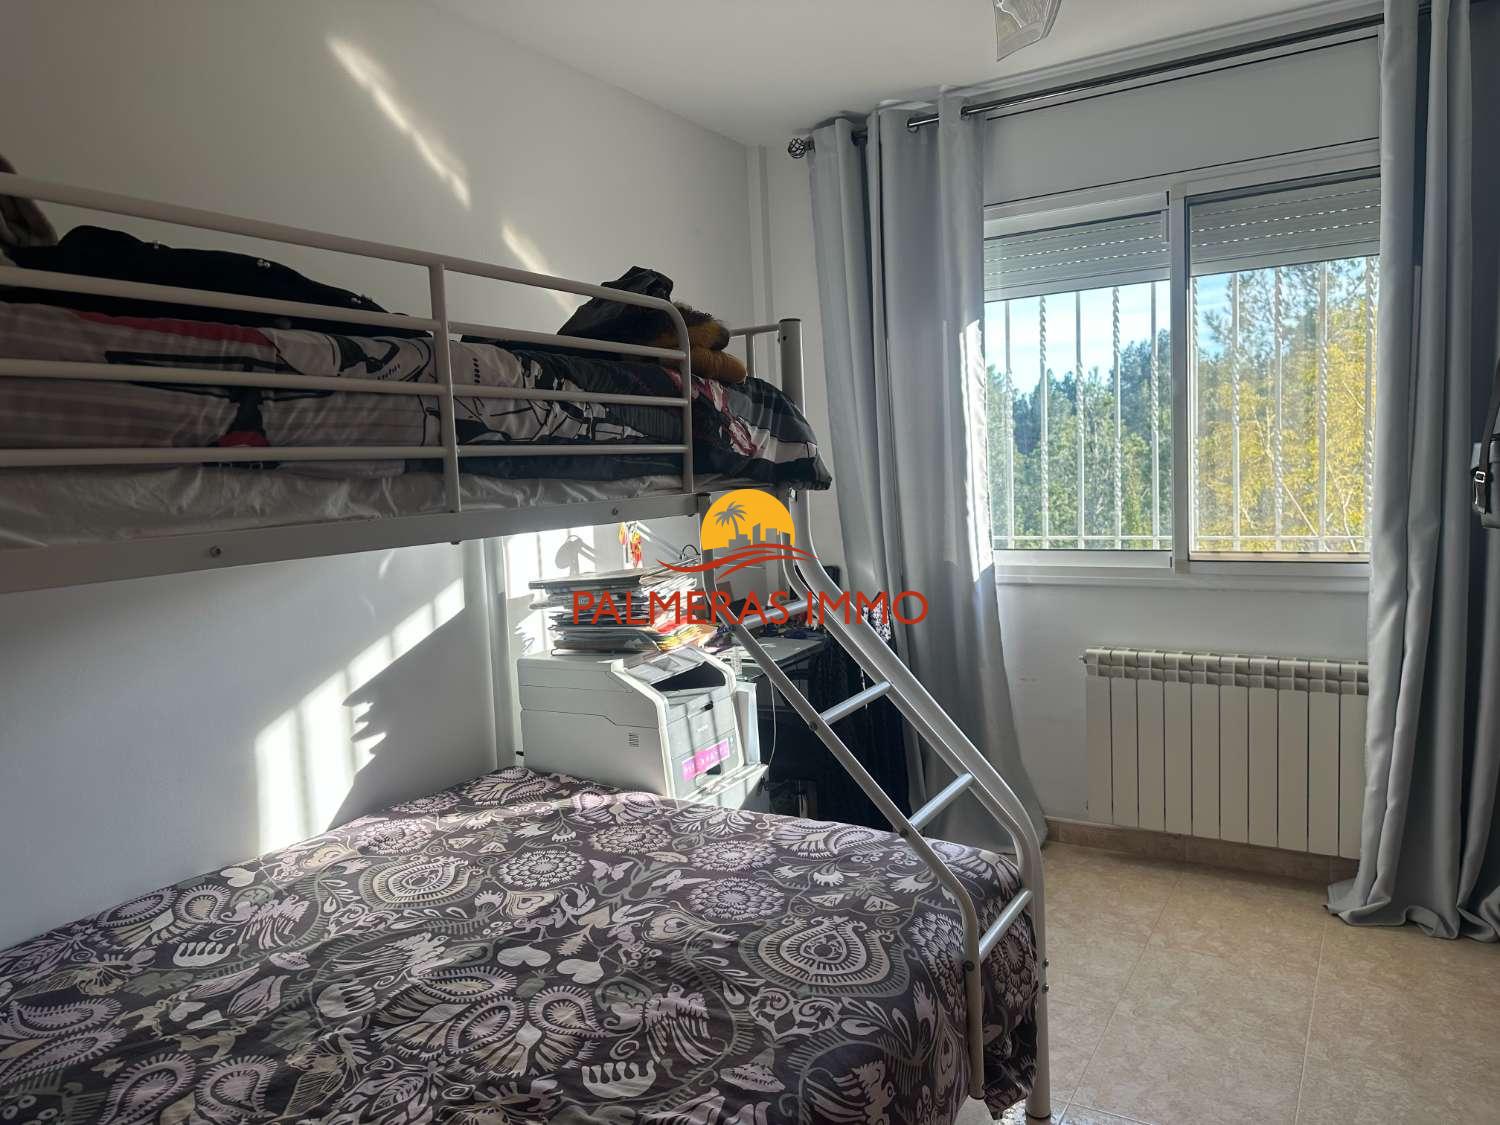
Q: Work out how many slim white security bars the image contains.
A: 10